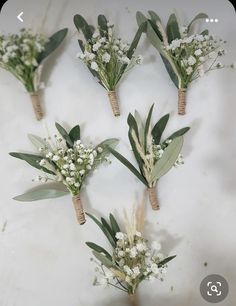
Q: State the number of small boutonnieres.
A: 6